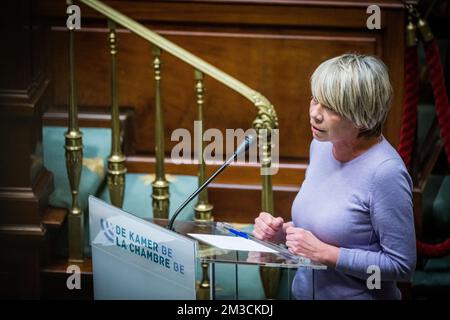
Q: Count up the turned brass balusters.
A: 5